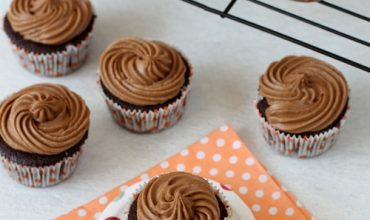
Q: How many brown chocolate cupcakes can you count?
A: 5